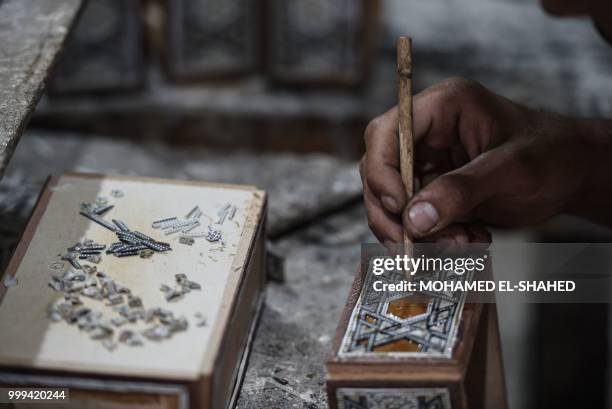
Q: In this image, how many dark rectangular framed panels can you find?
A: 3